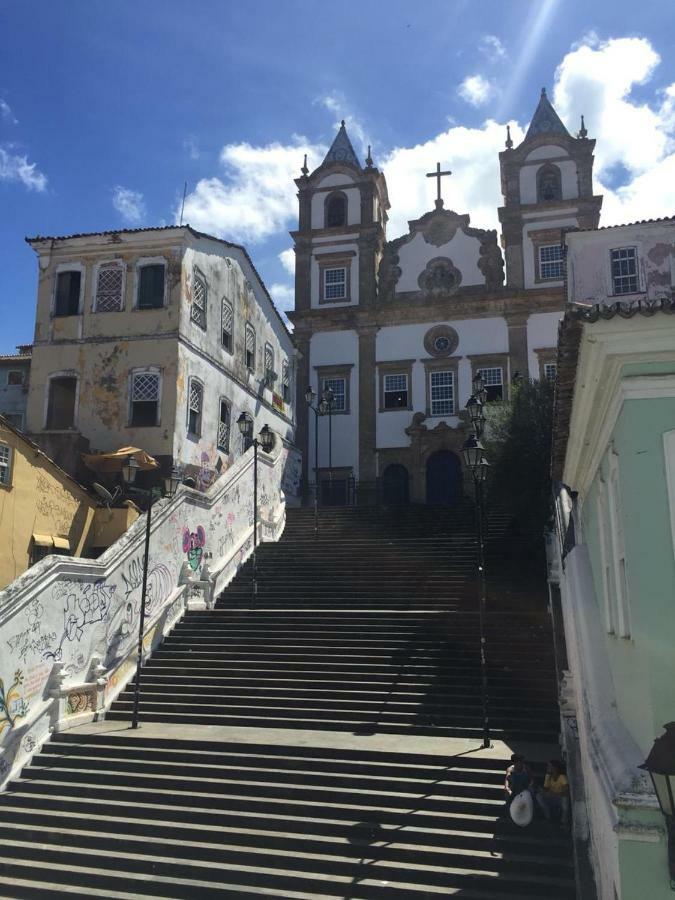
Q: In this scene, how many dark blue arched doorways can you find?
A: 2